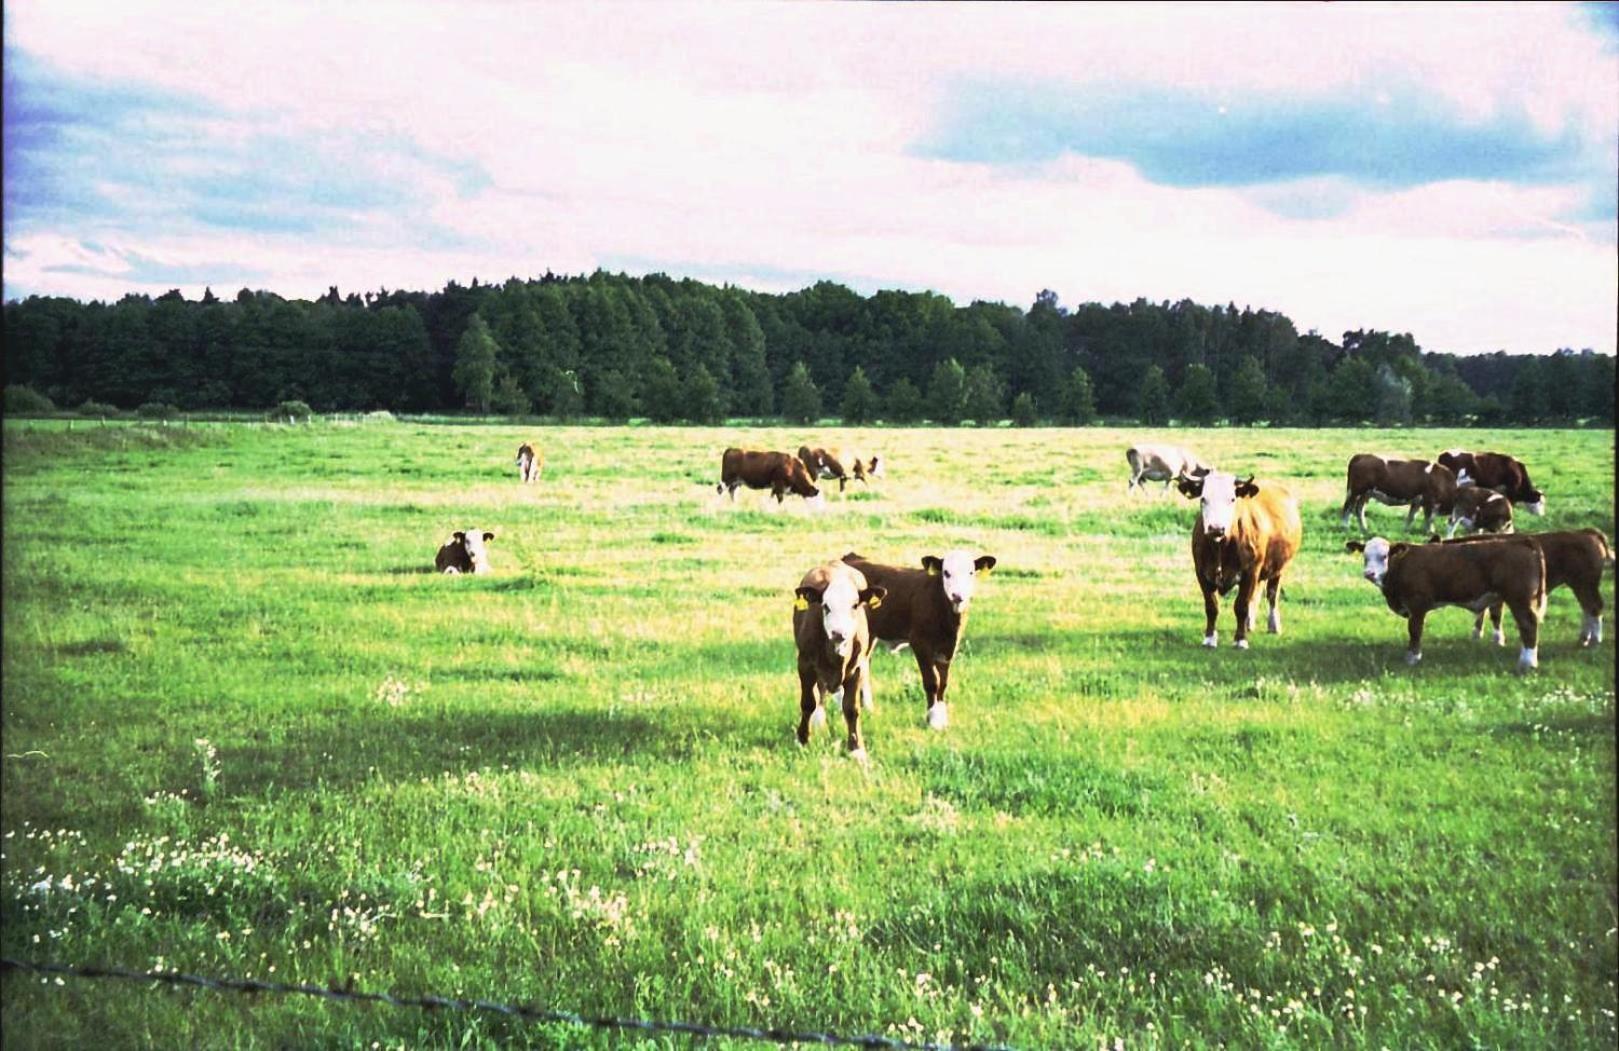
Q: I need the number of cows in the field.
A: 13